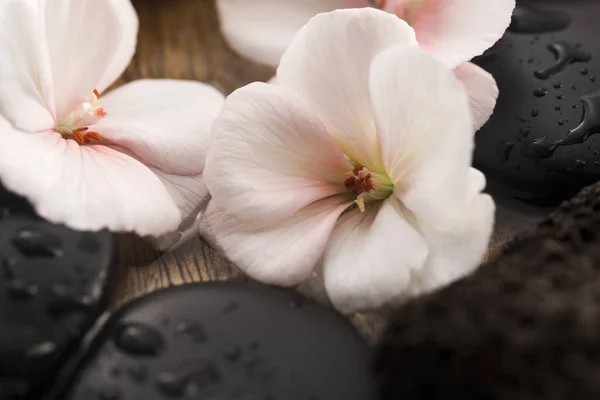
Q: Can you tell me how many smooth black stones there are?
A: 3